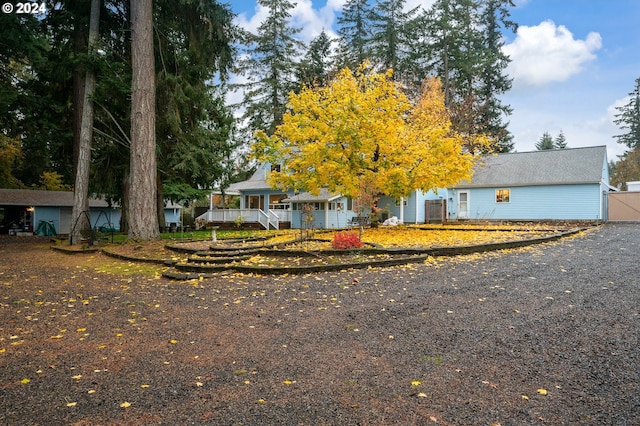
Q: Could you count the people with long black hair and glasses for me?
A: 0